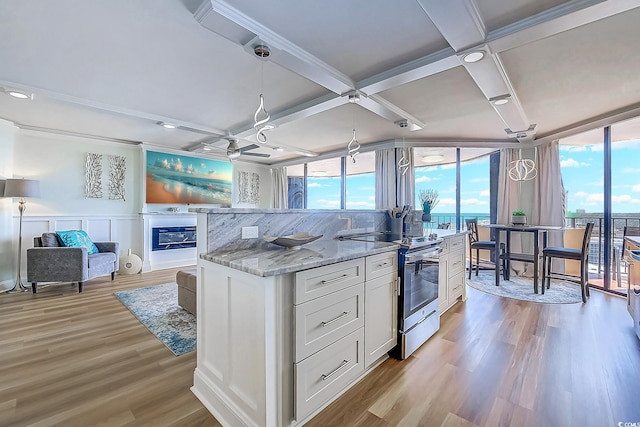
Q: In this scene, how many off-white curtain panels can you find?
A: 5